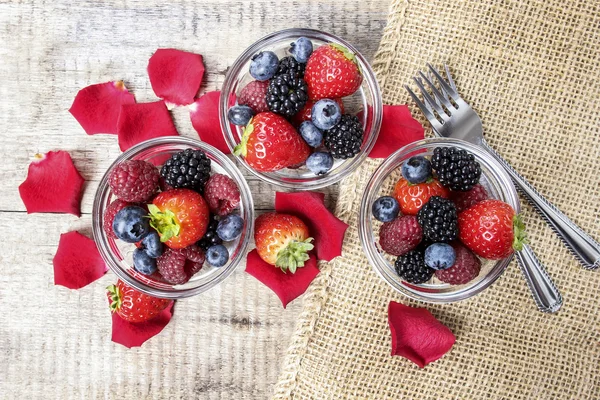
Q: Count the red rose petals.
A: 11